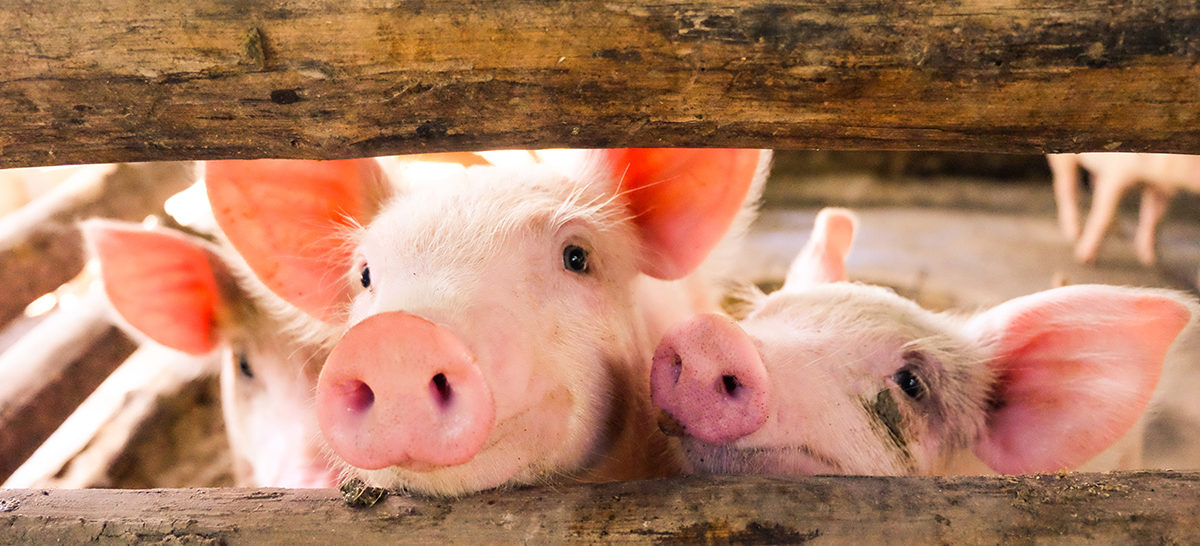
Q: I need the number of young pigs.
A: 4